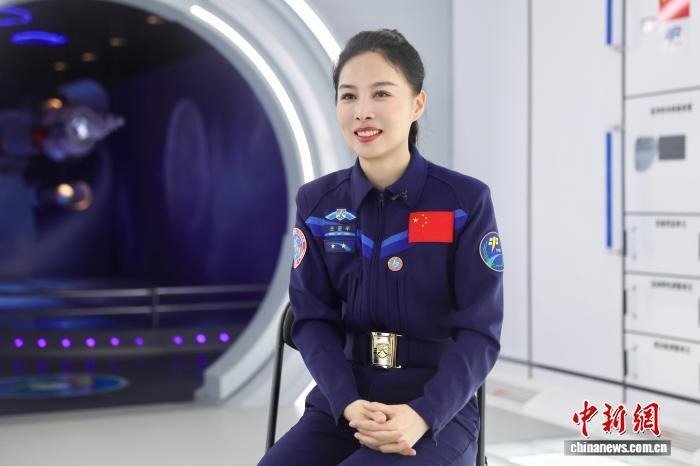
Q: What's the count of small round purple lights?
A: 9